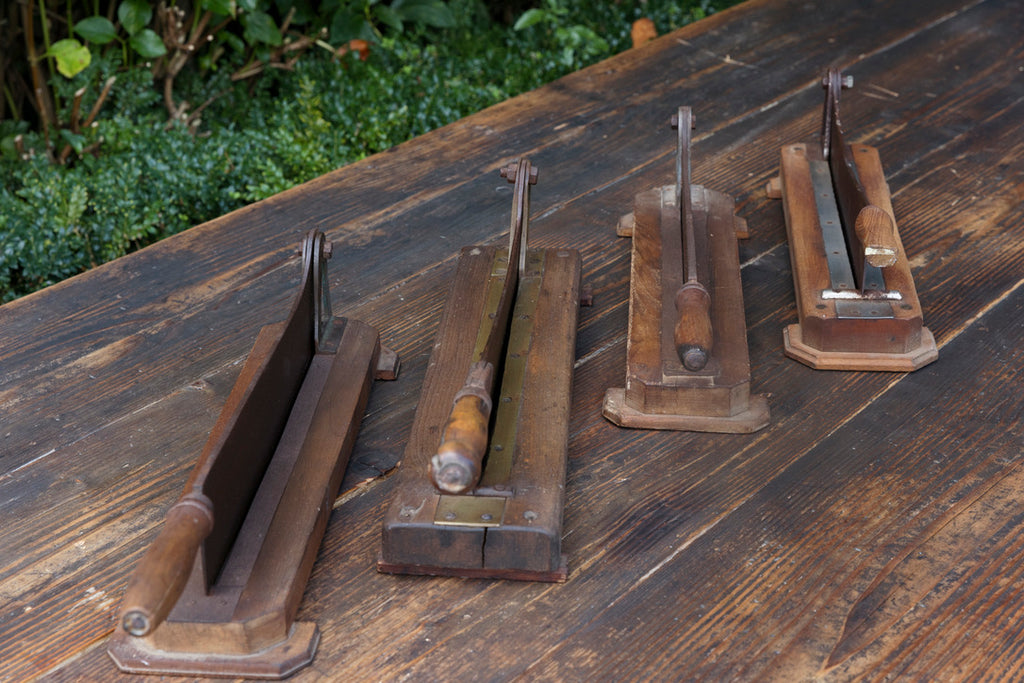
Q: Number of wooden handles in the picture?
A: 4